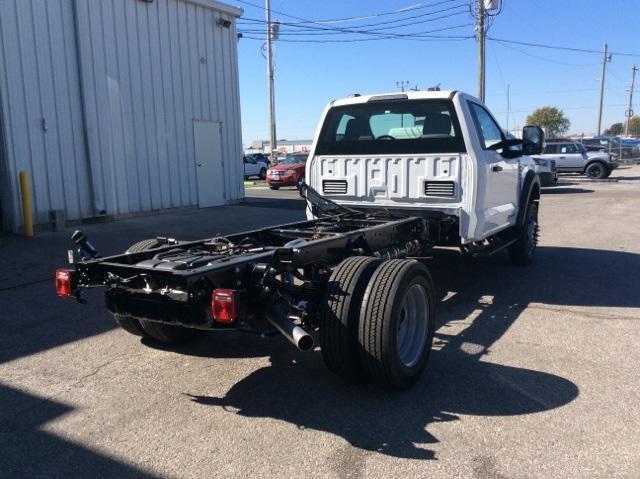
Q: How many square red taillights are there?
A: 2